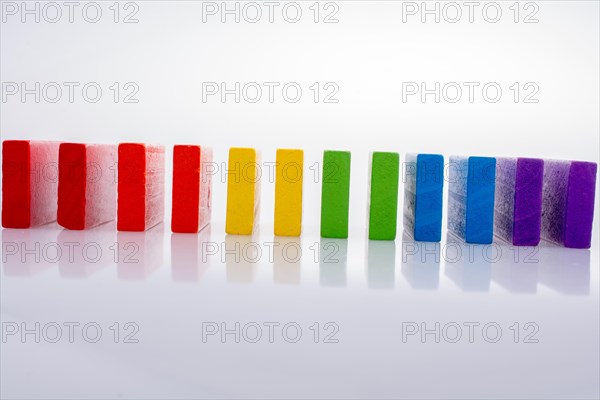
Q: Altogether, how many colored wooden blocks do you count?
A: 12